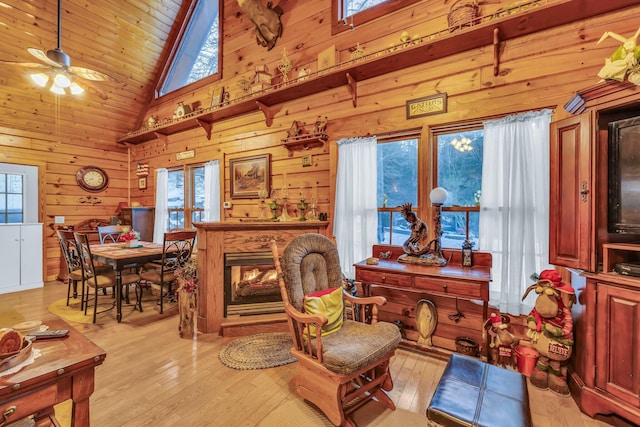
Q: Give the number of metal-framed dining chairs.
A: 4